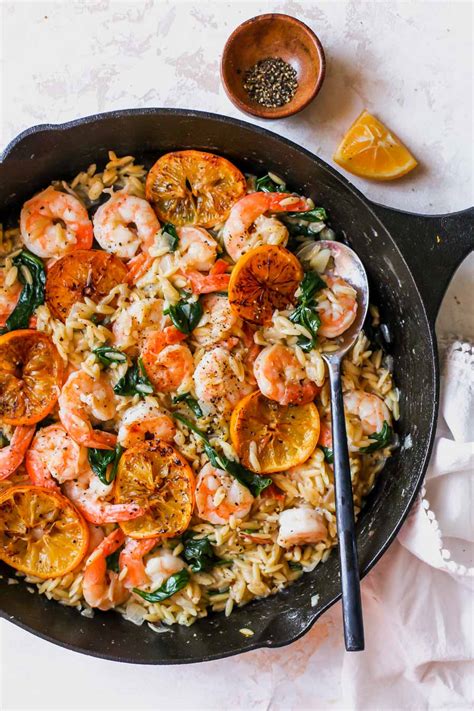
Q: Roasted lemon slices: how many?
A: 7